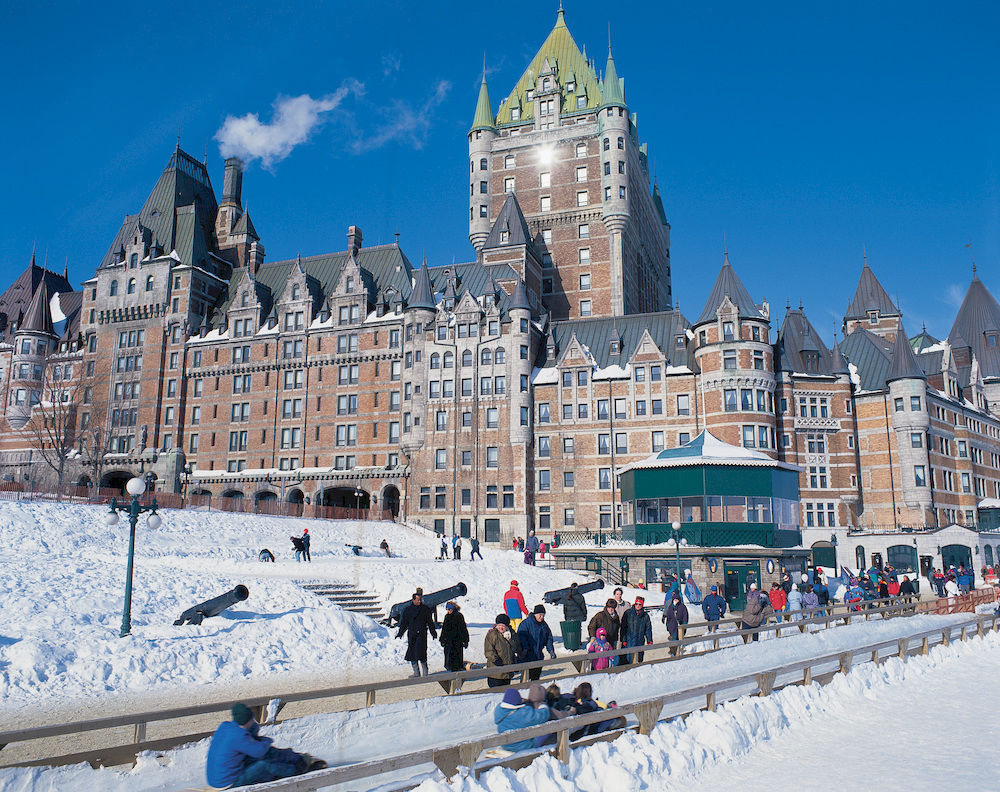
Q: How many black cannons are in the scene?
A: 3